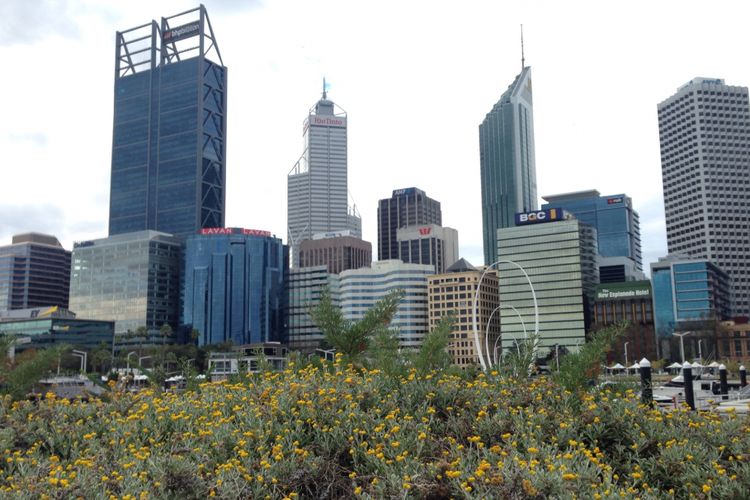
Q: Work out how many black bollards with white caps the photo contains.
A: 4